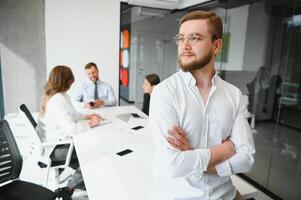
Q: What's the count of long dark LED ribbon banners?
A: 0